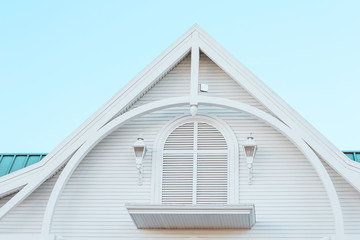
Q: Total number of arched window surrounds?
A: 1